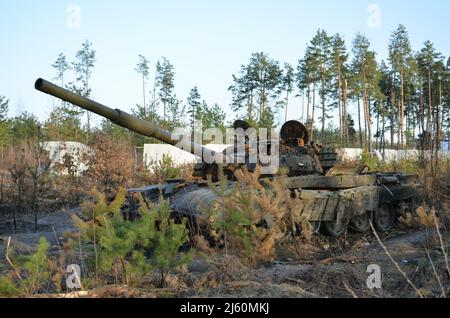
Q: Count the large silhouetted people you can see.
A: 0